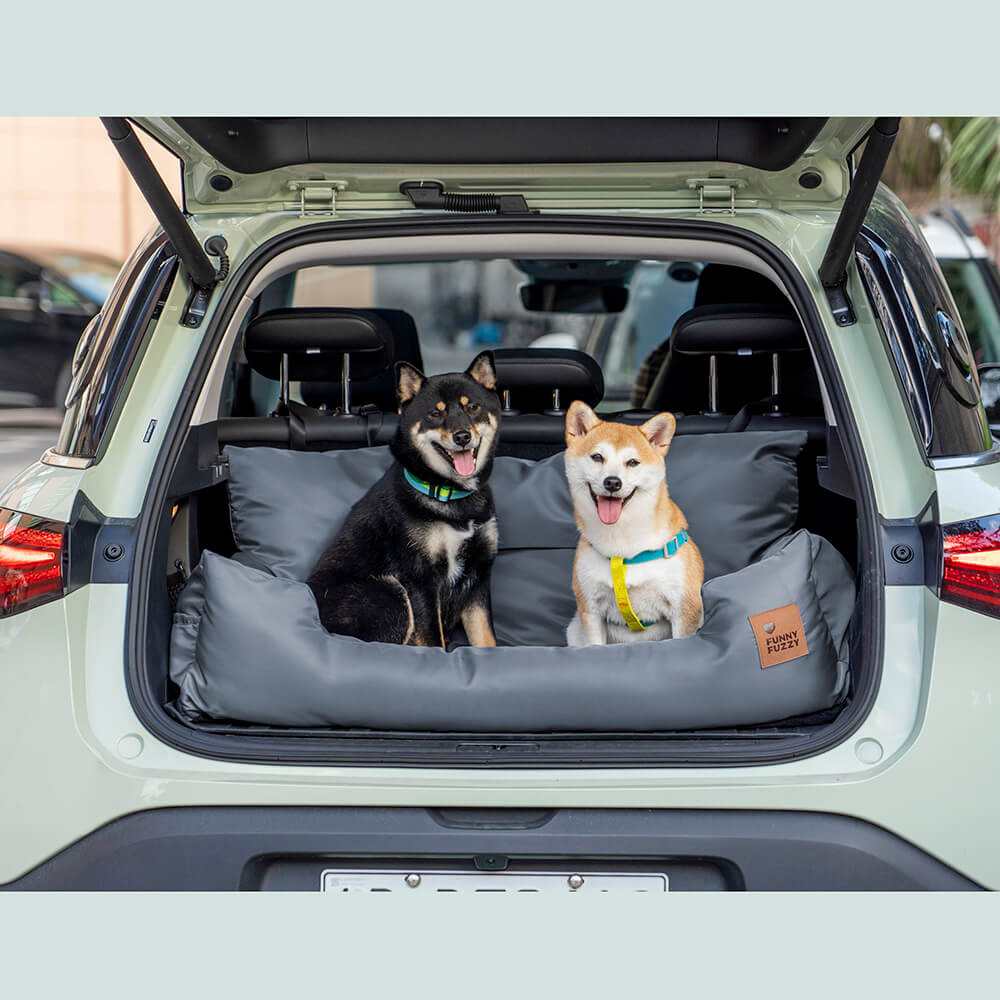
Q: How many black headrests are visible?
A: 3